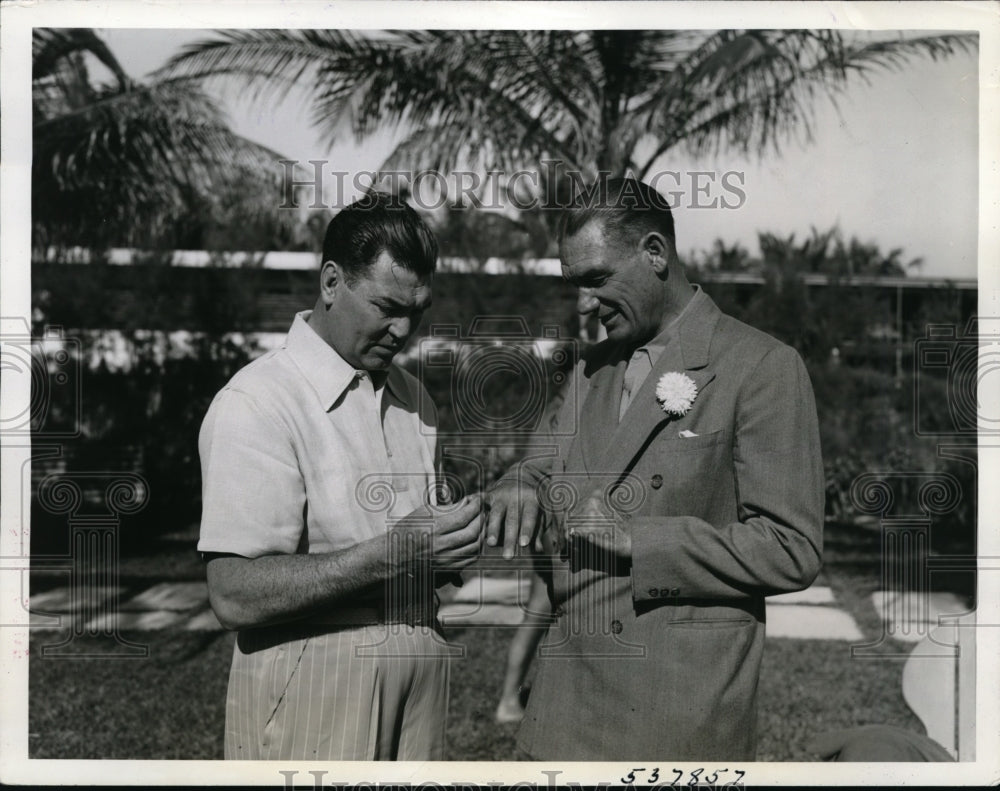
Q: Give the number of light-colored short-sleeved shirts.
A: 1